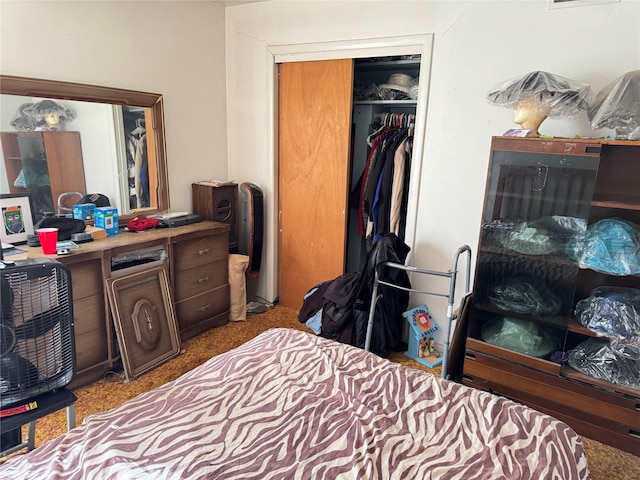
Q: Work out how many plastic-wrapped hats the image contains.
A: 8